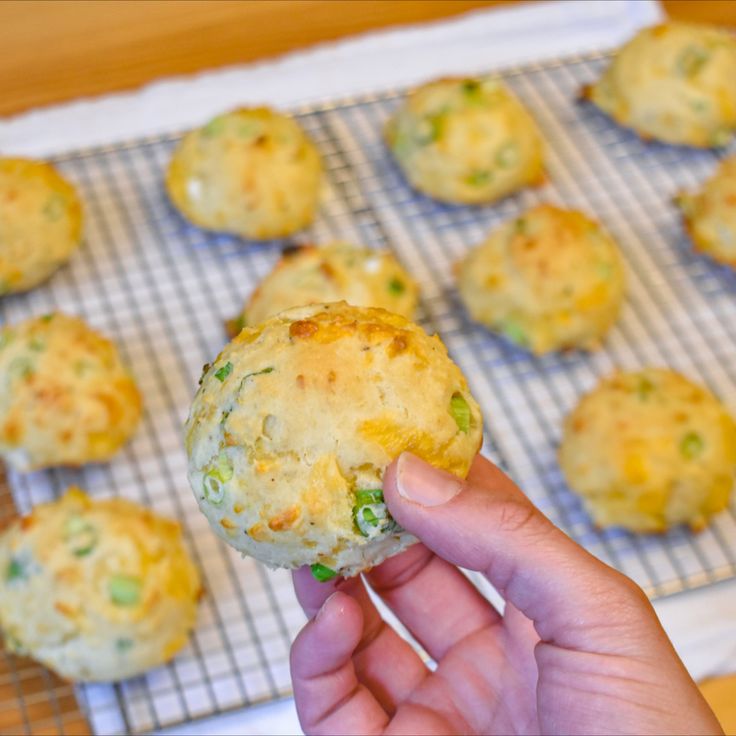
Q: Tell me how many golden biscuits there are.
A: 11